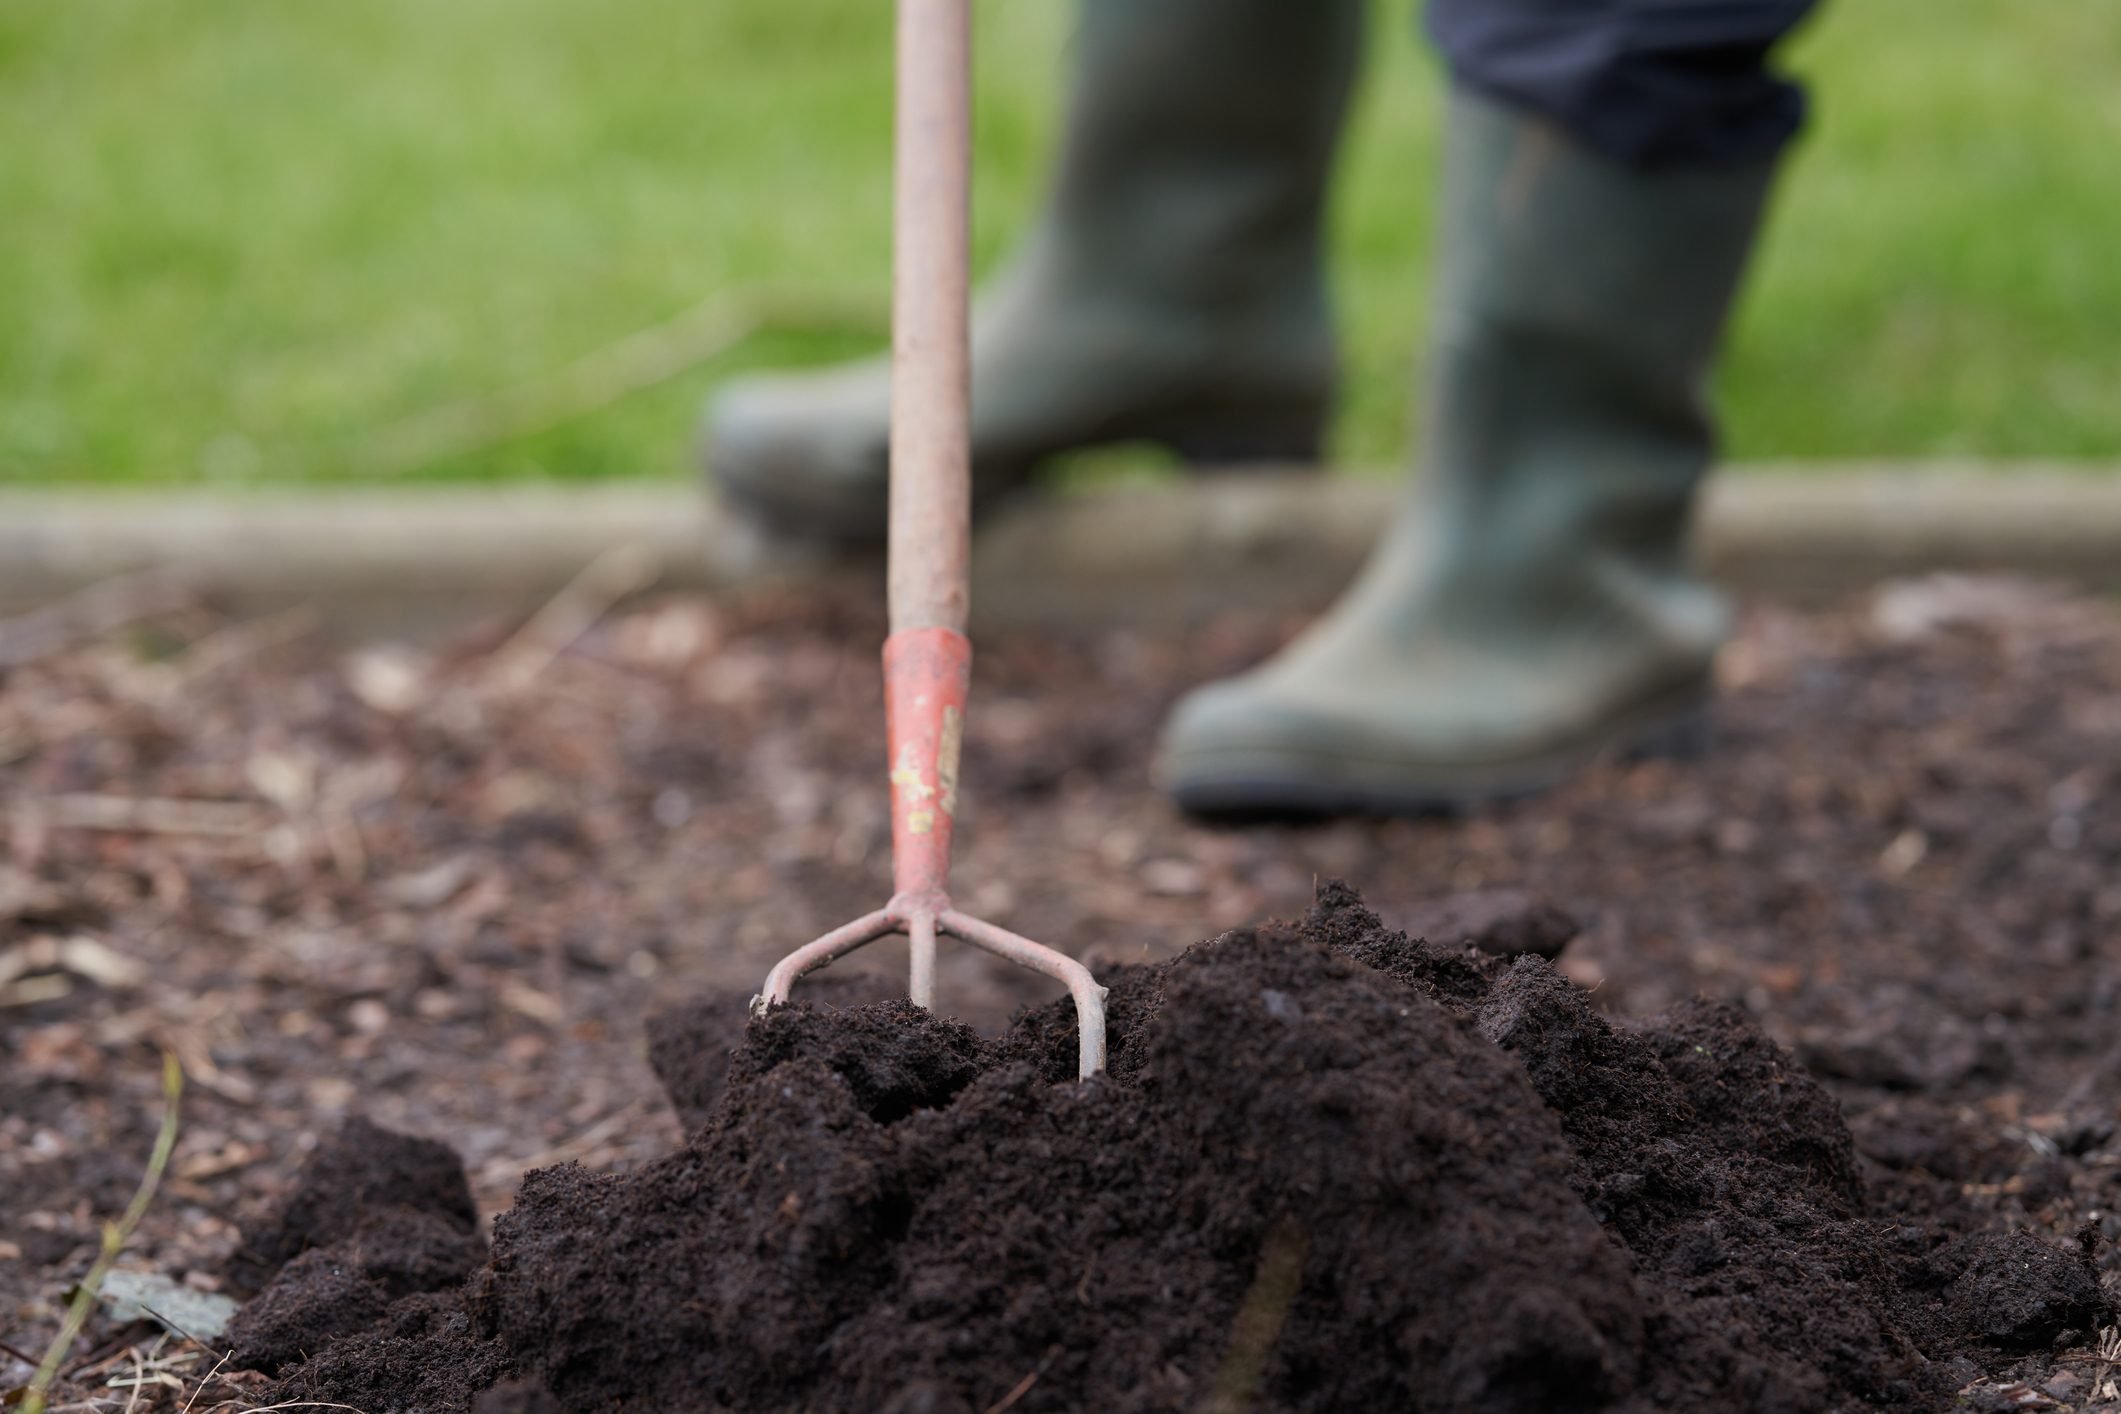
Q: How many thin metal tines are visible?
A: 3